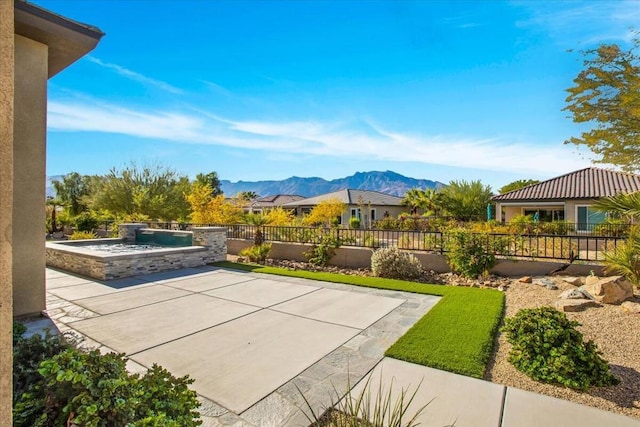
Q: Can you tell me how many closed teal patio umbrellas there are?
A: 2